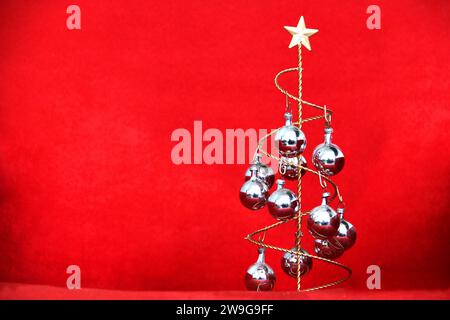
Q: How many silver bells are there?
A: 11